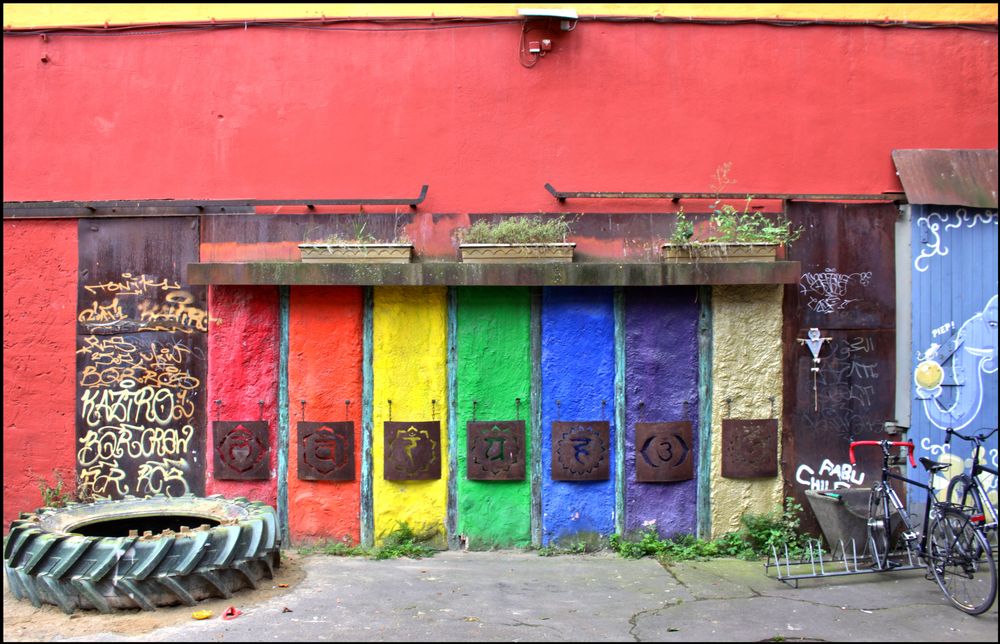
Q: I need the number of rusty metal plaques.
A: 7